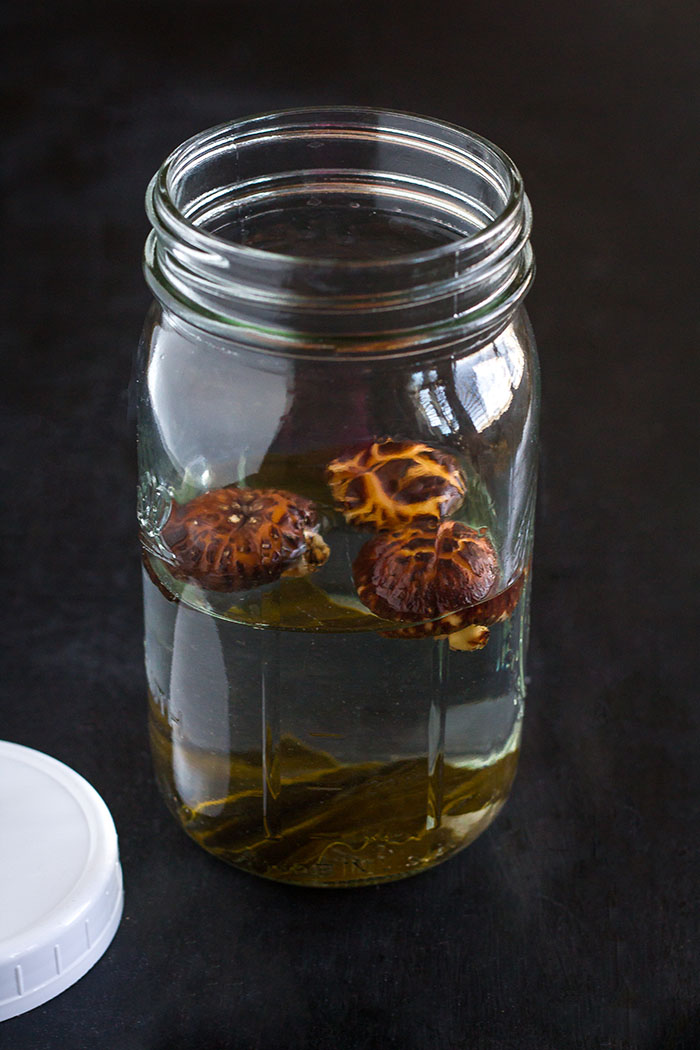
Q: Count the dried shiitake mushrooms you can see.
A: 3